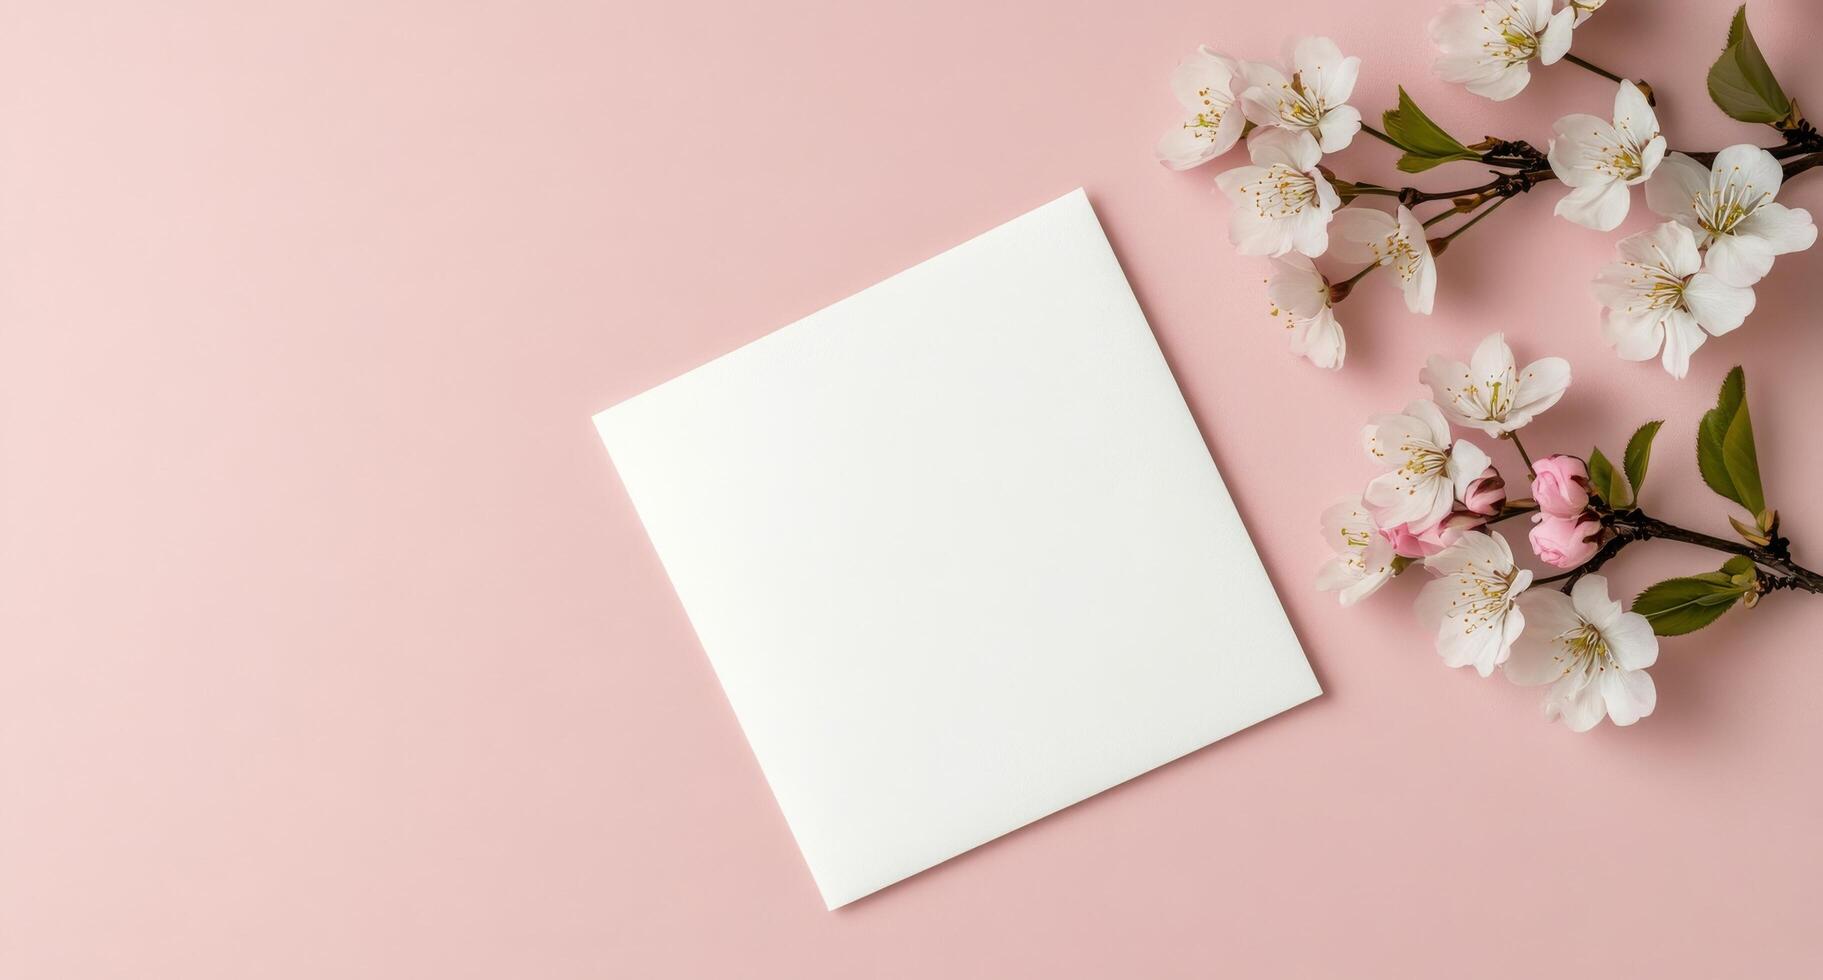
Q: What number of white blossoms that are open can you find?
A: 14